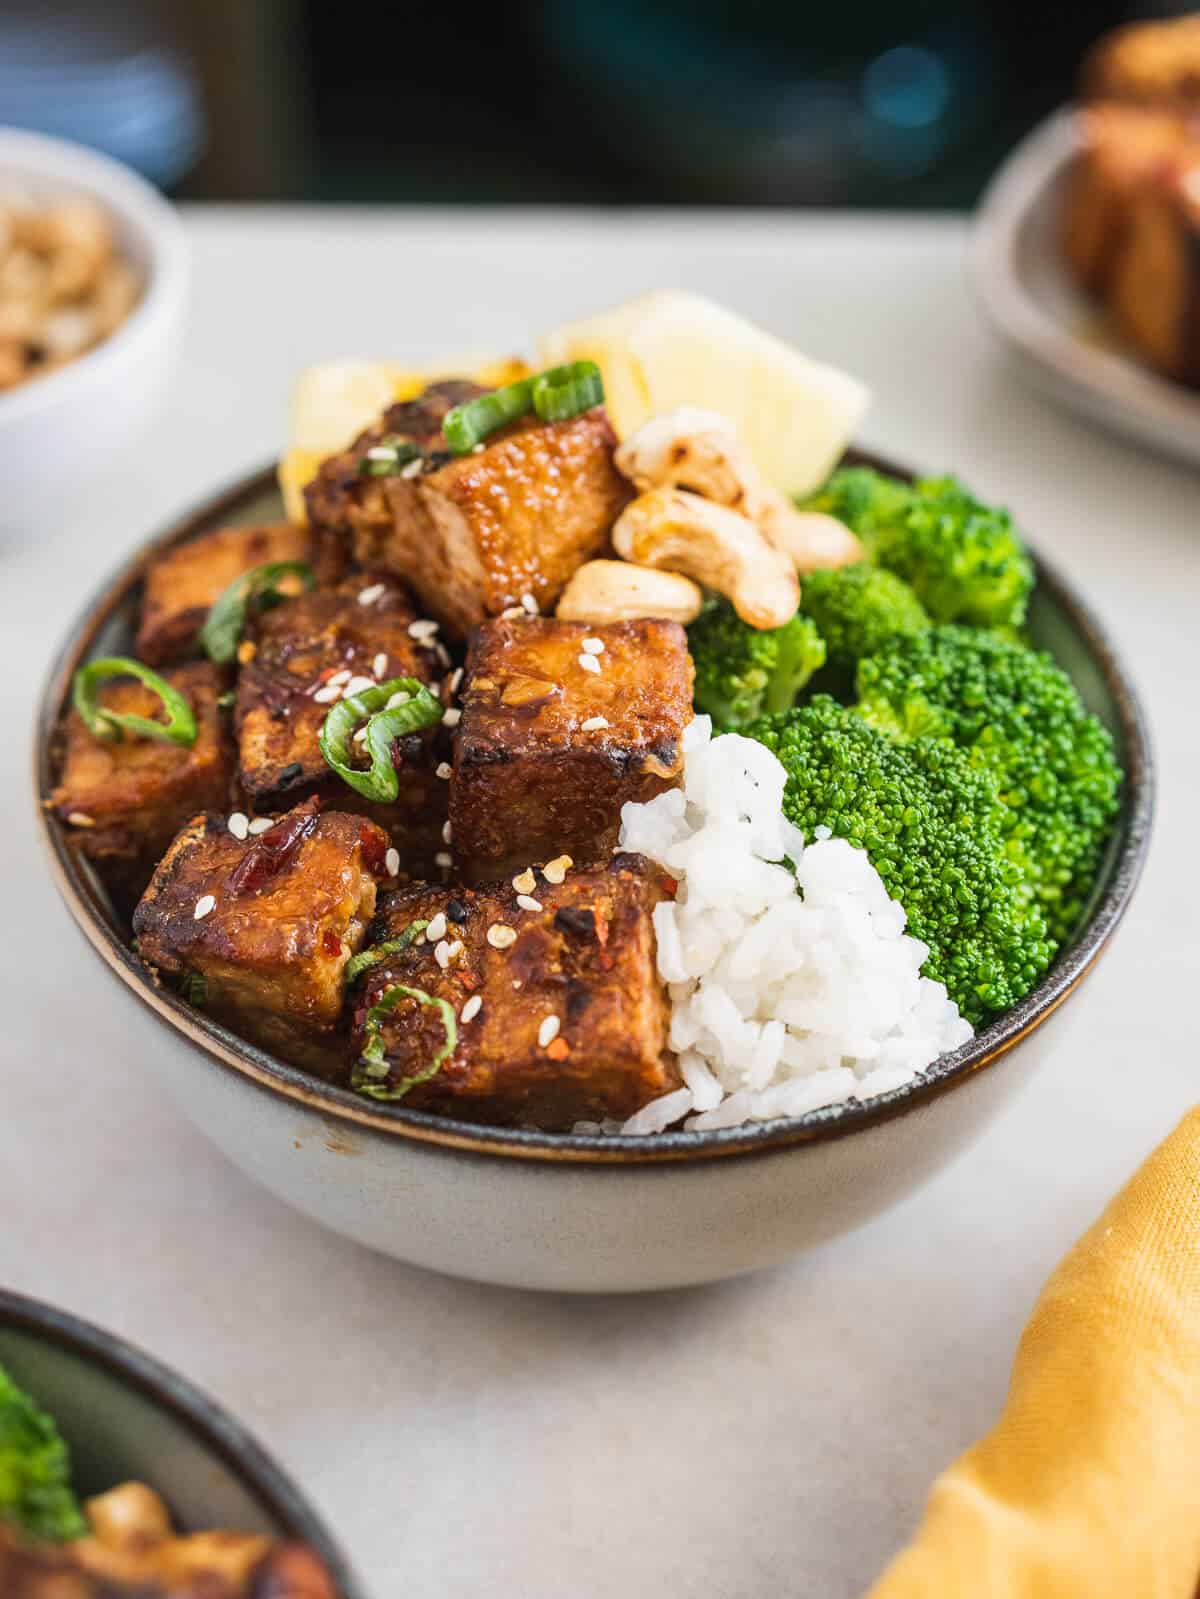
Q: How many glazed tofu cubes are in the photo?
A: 7